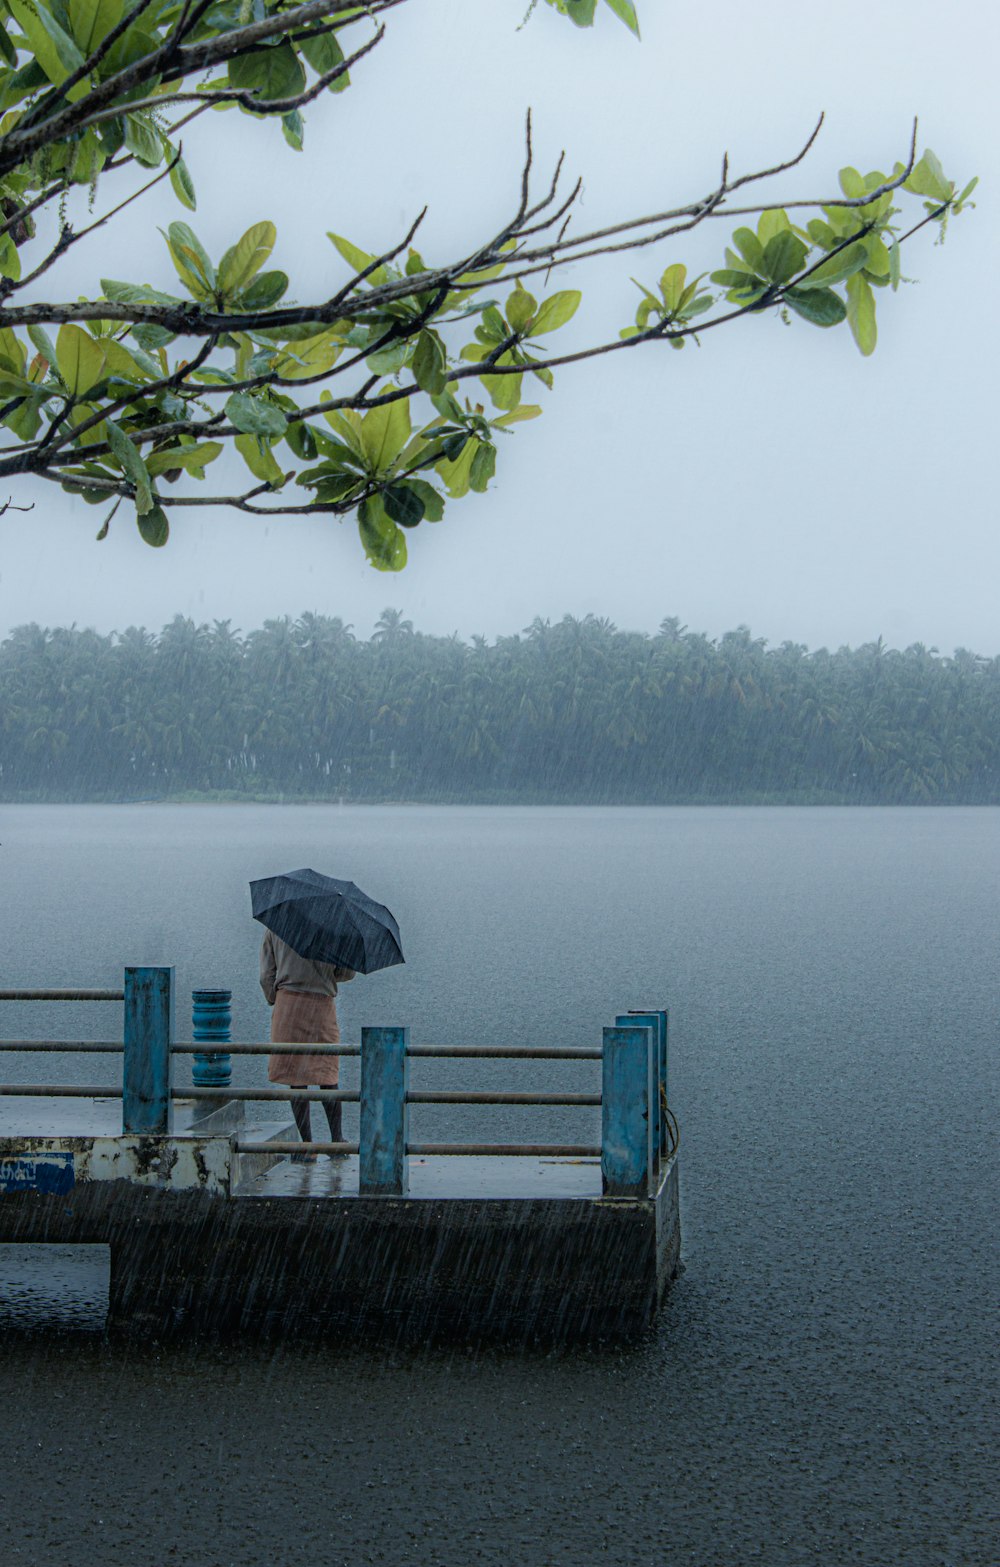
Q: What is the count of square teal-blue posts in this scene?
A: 5